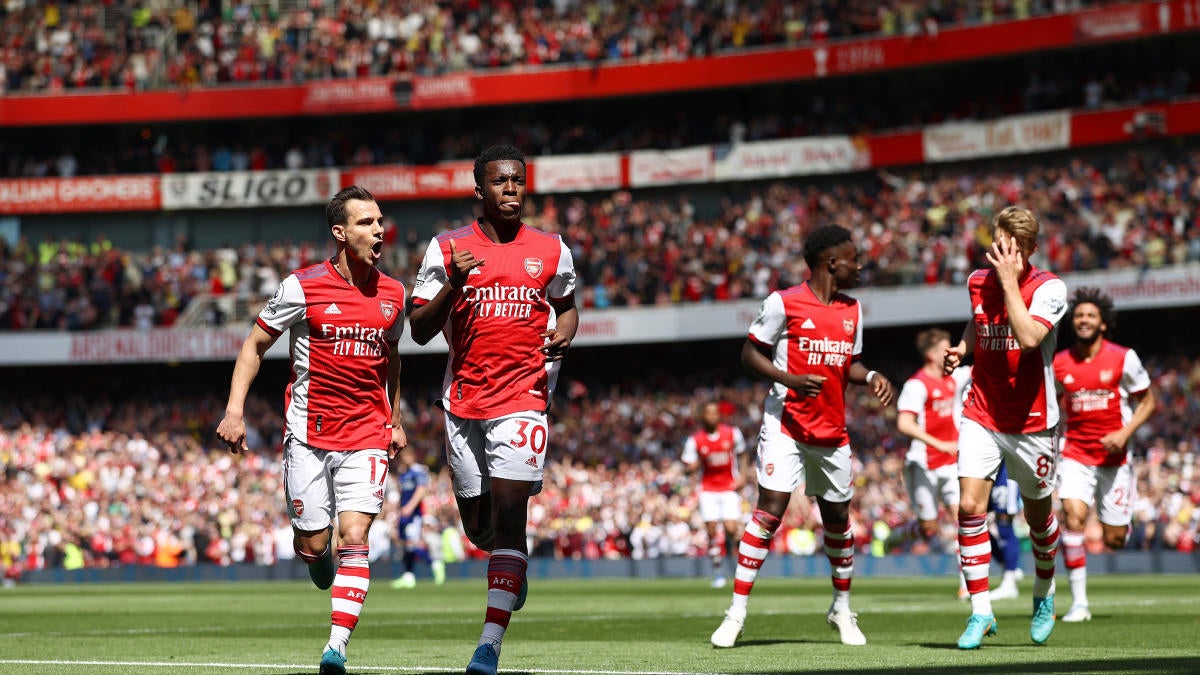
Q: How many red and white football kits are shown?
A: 7